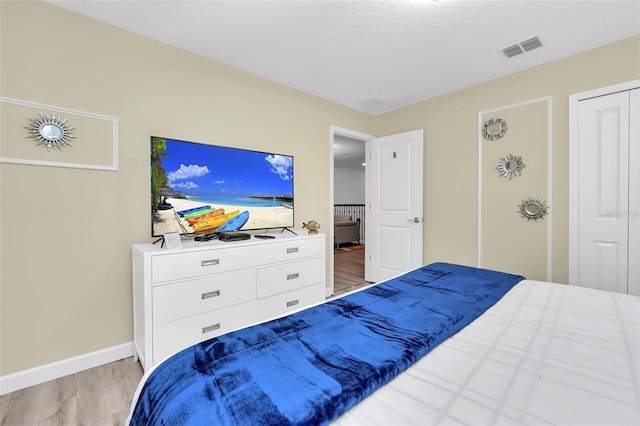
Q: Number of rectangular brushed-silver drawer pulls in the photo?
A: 6